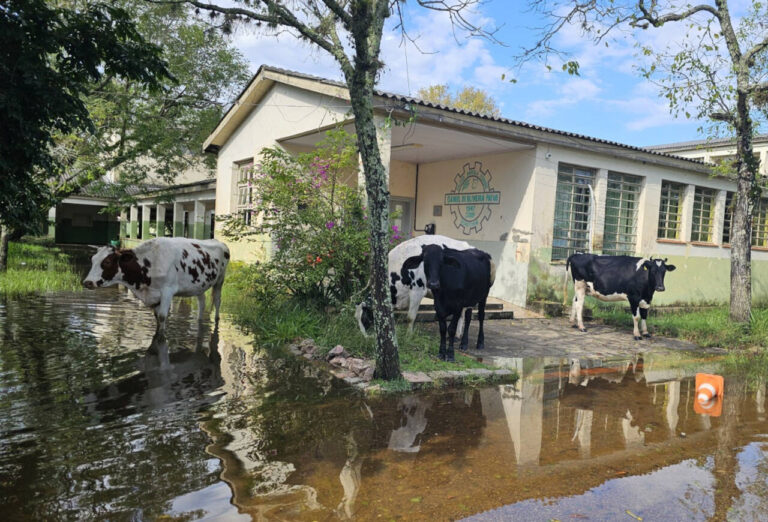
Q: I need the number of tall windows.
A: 2